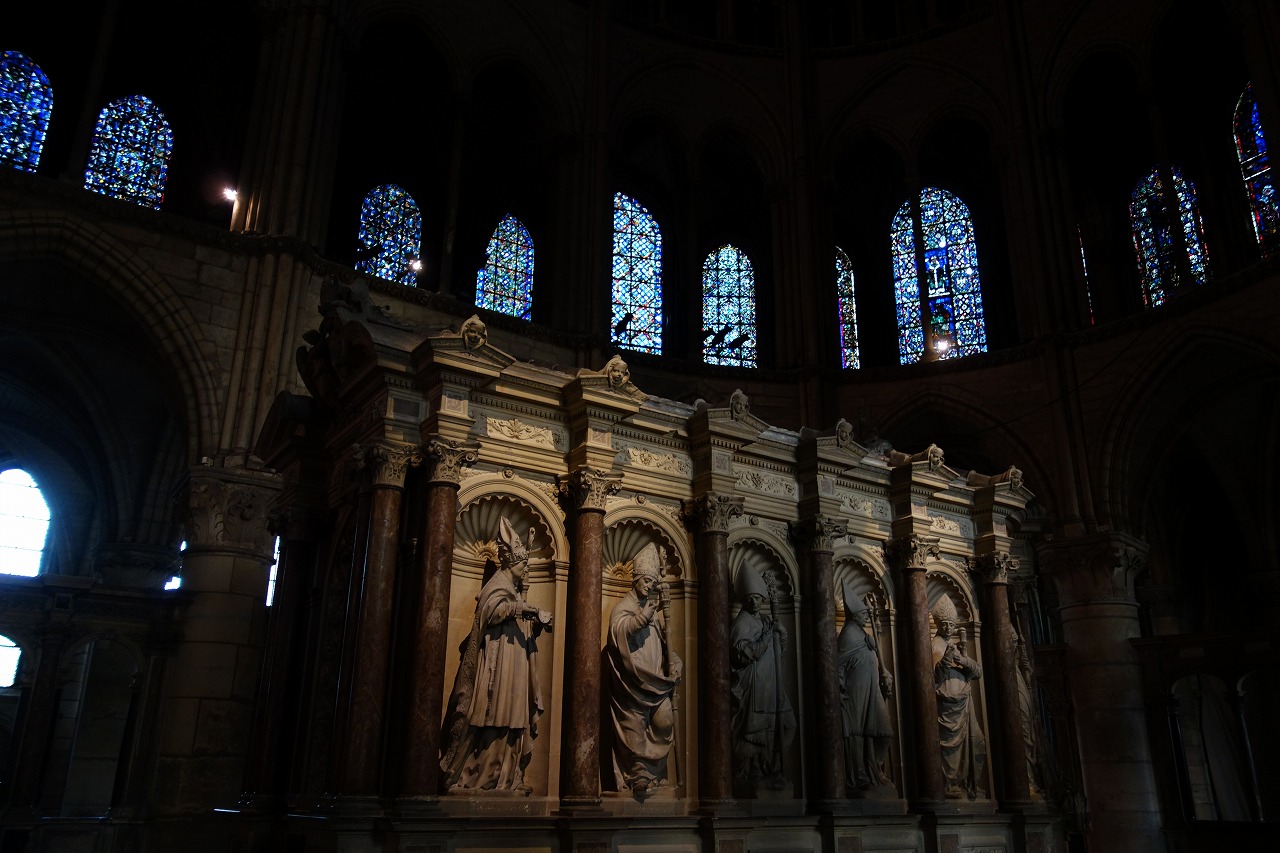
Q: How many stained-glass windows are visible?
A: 11